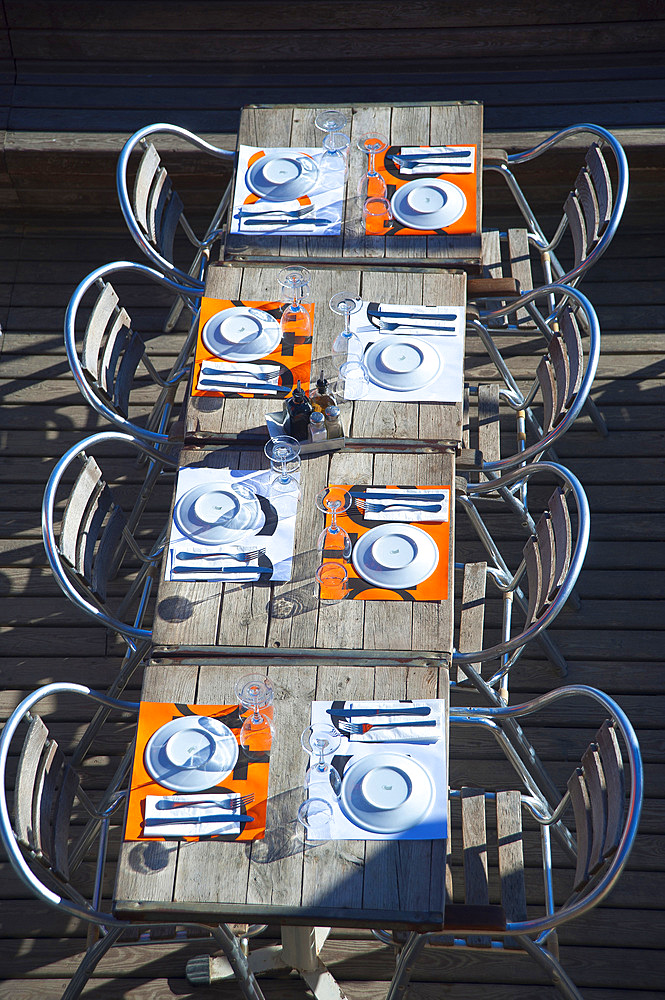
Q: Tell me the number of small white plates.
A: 8